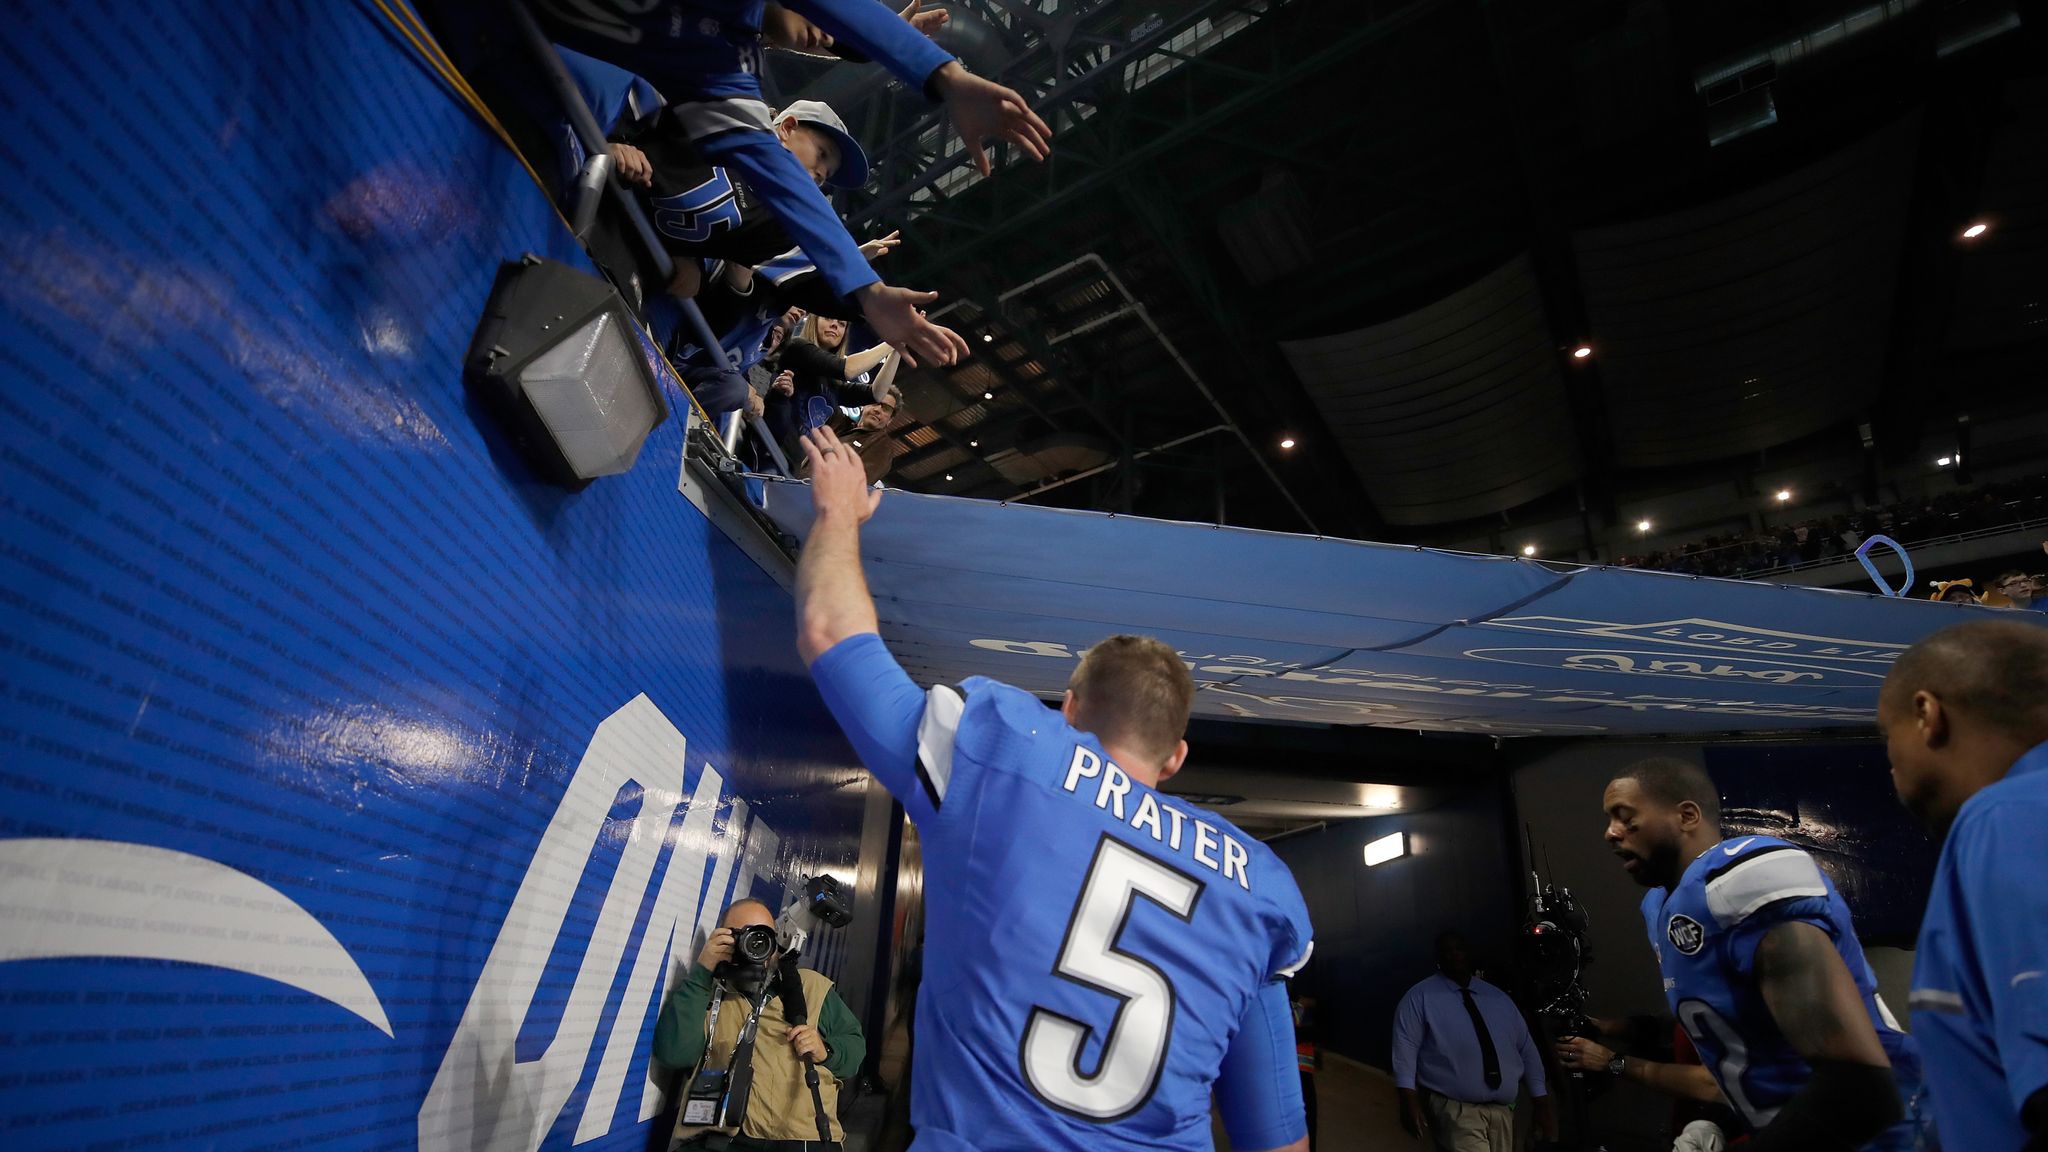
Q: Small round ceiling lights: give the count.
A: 11